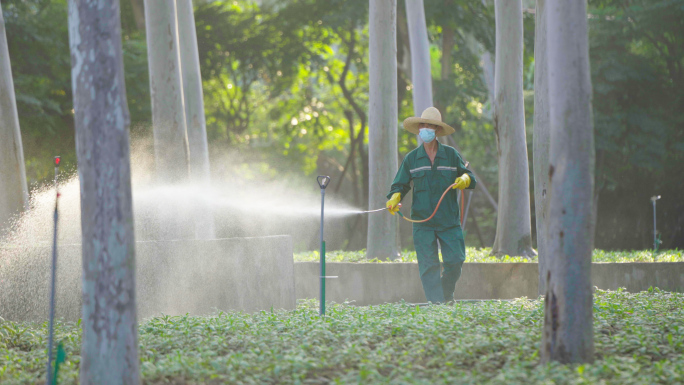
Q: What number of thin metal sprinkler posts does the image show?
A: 3